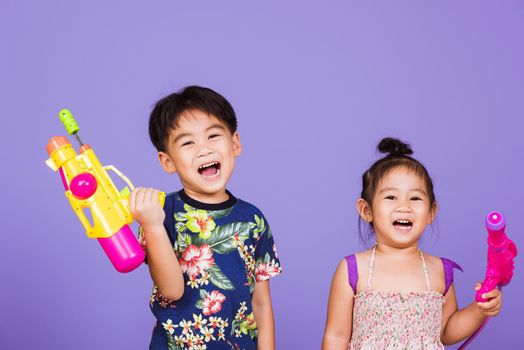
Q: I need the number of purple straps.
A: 2